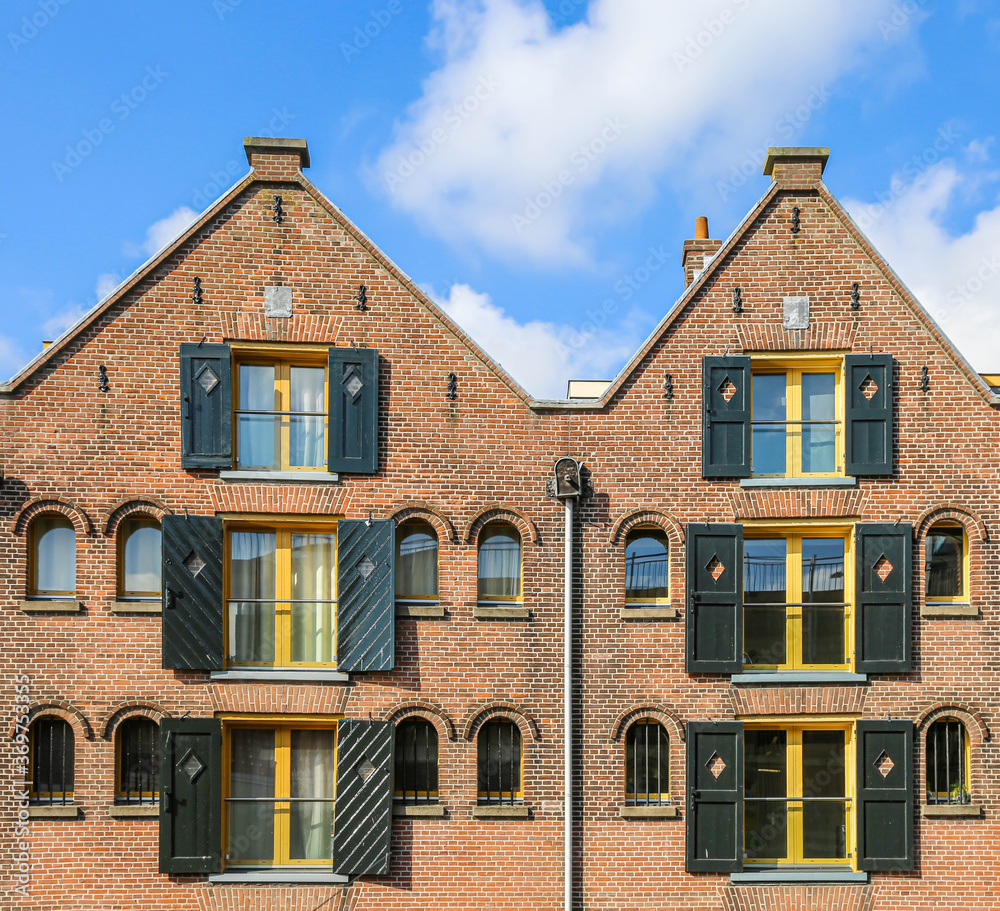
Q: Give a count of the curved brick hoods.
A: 12